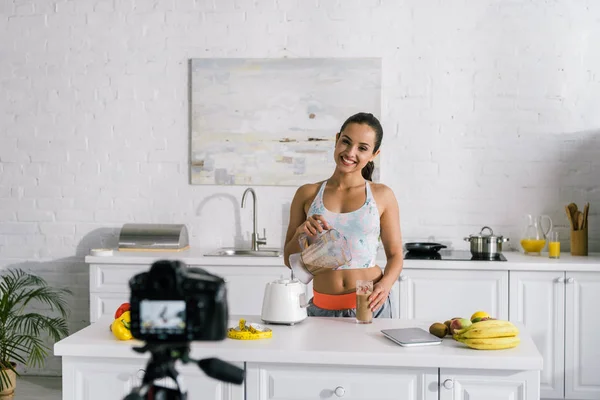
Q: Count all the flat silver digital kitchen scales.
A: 1